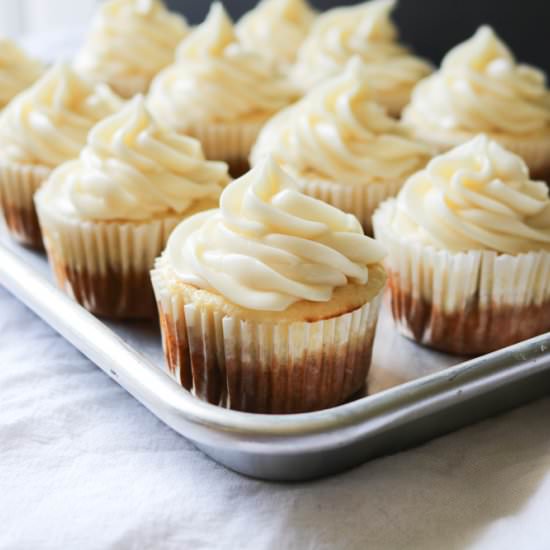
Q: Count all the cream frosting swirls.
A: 11